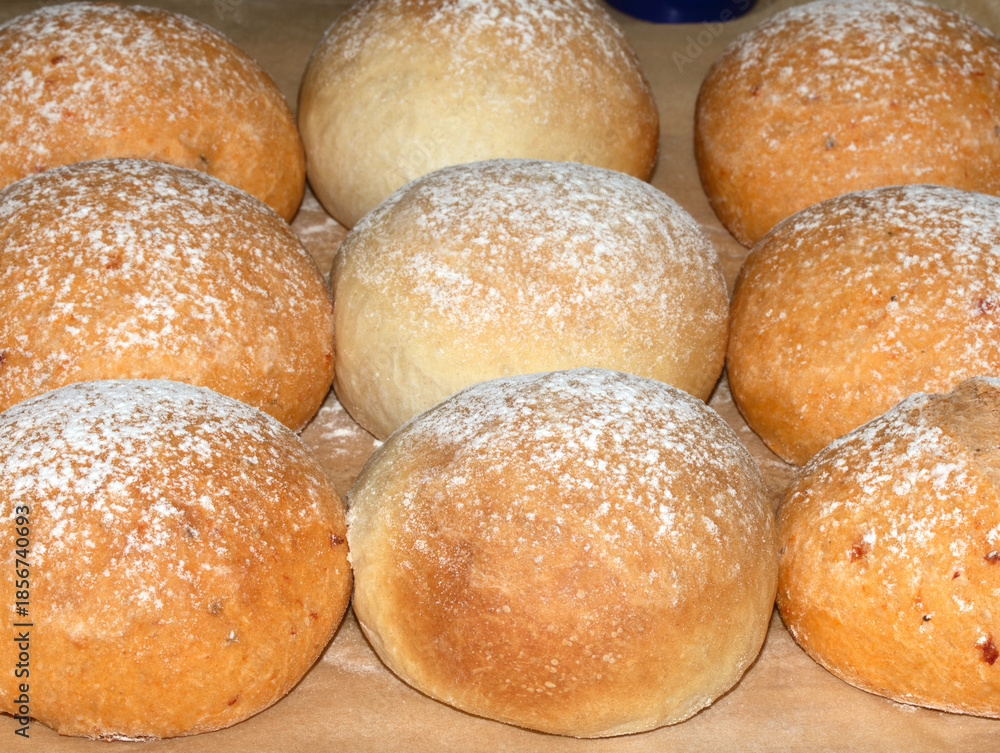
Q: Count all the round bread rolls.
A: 9